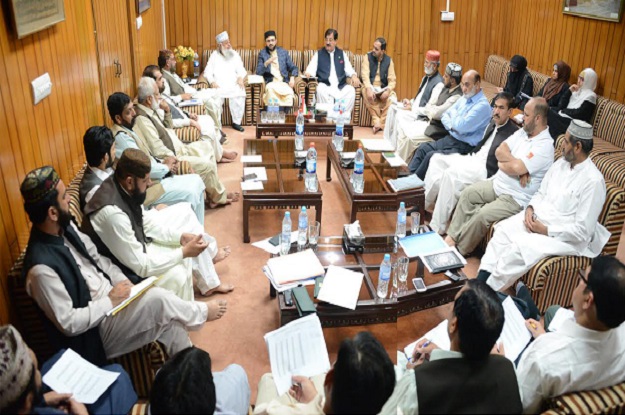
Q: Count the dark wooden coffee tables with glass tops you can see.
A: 4